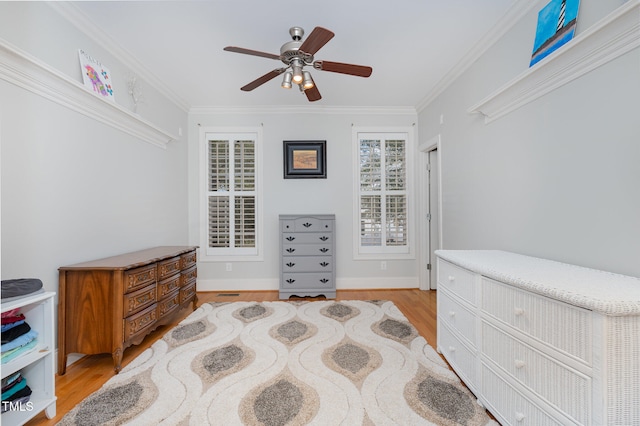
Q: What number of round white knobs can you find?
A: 6